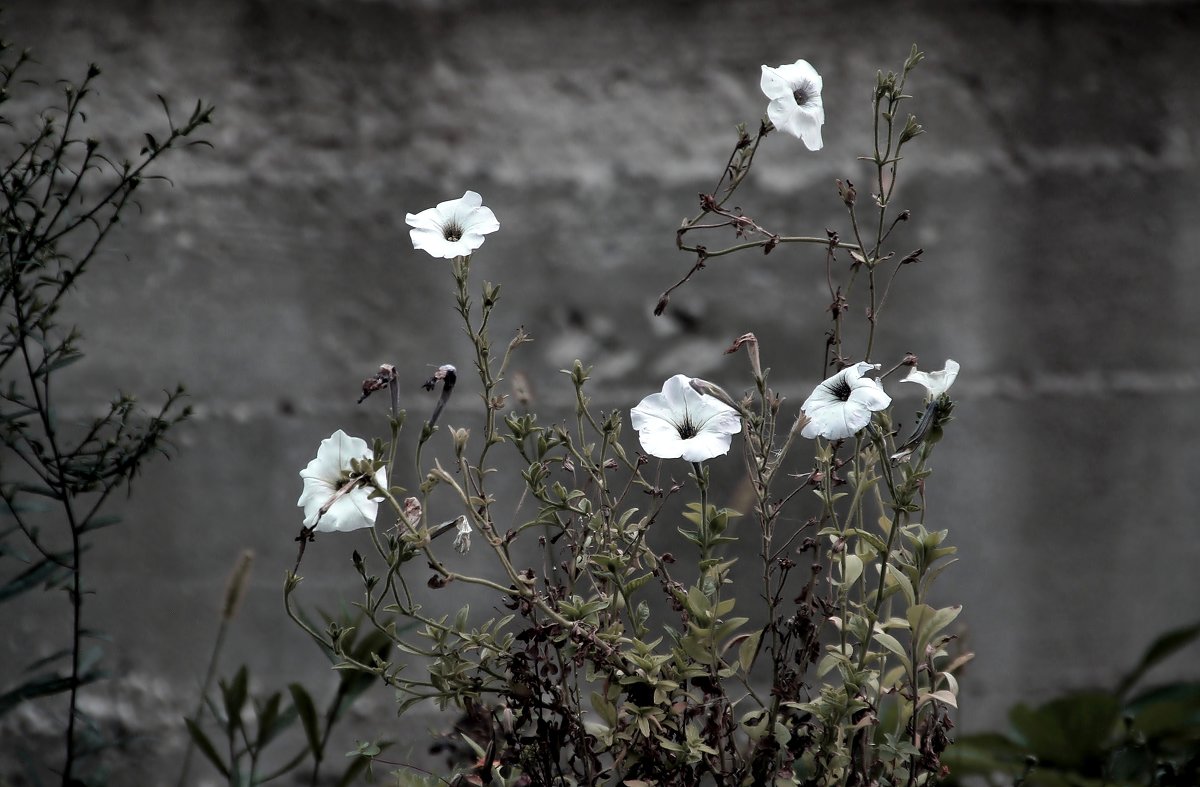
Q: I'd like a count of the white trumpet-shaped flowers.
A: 6